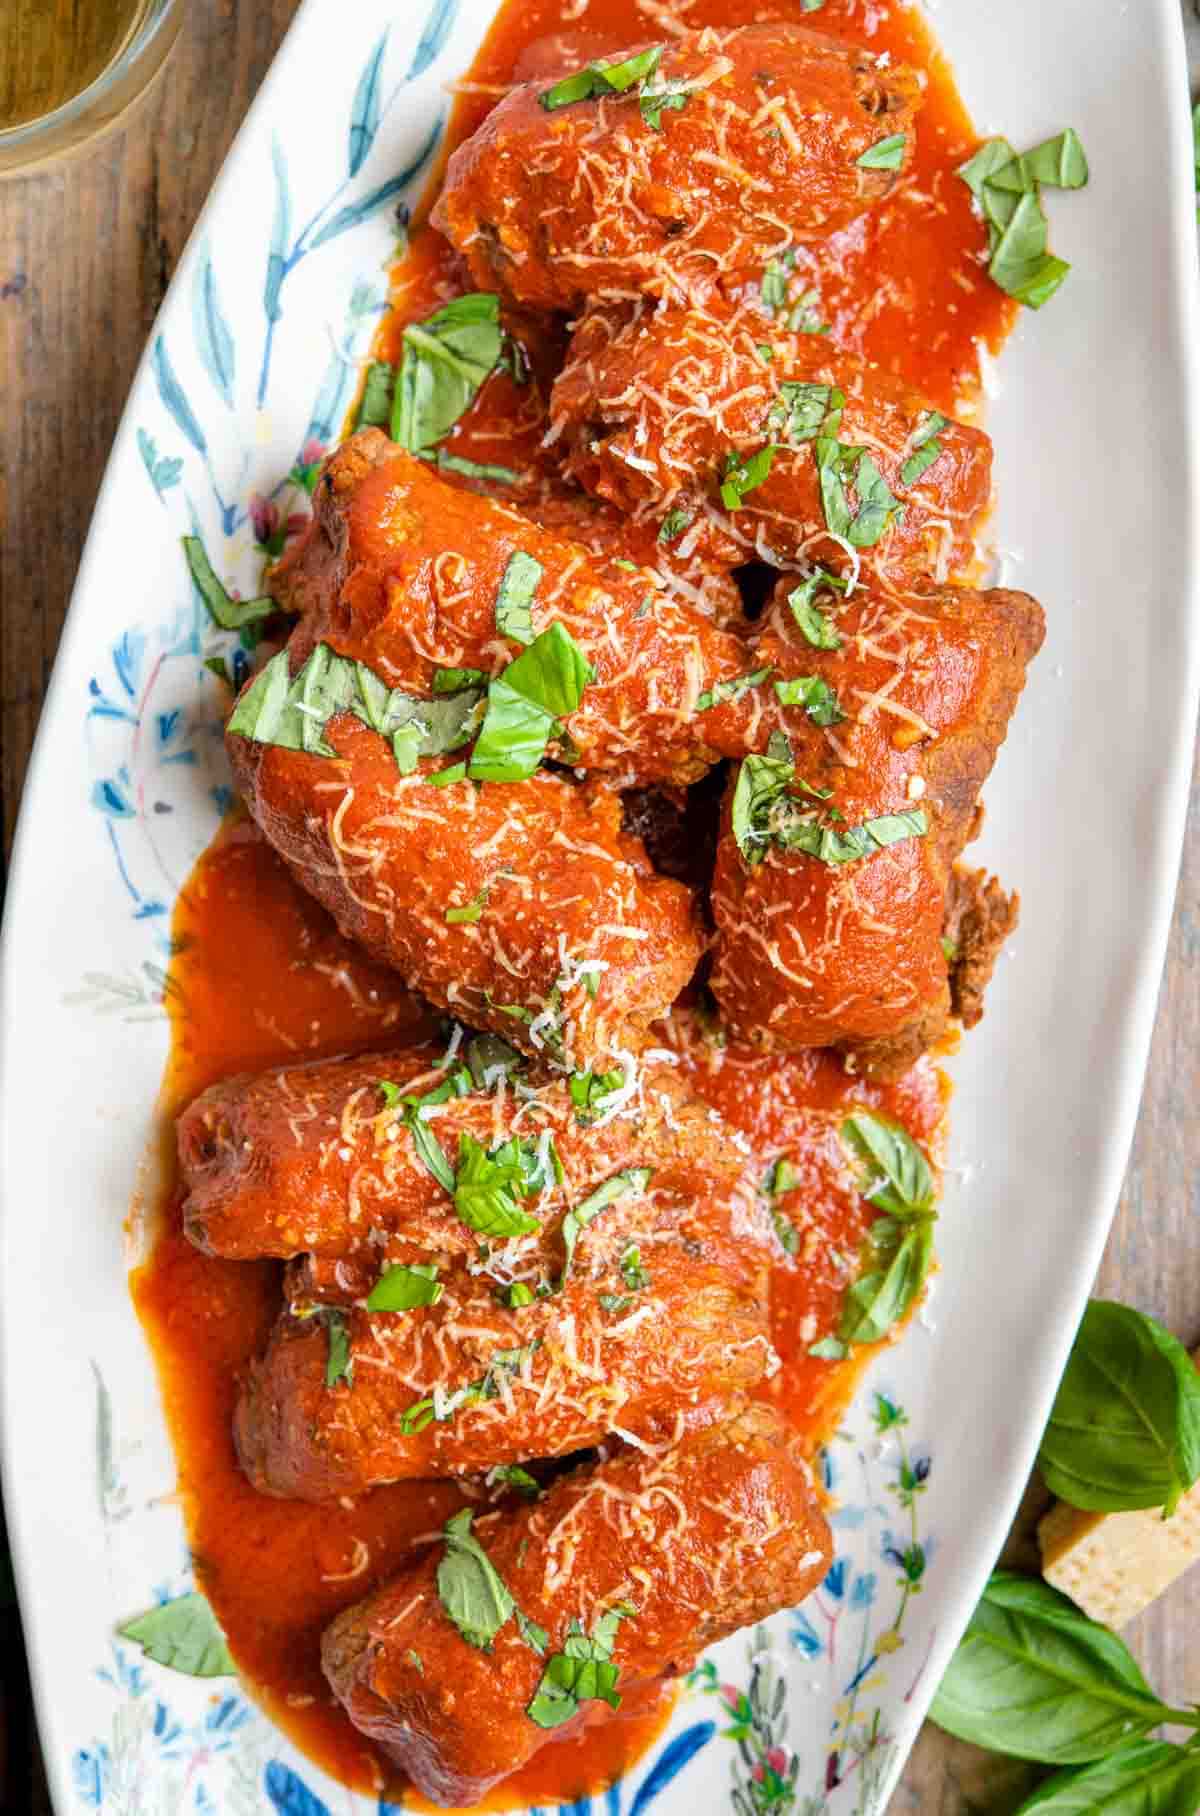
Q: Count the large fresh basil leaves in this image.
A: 3